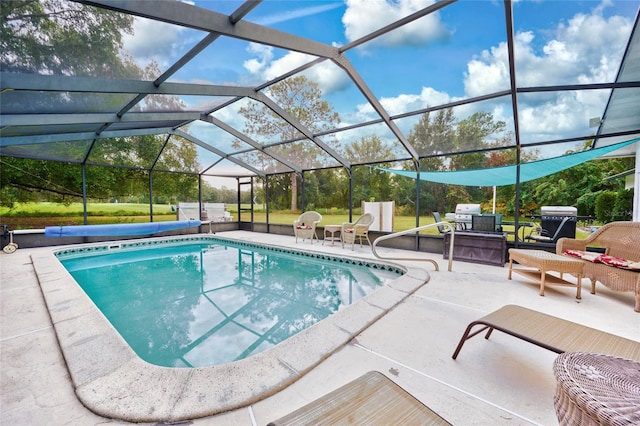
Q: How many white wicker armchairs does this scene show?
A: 2